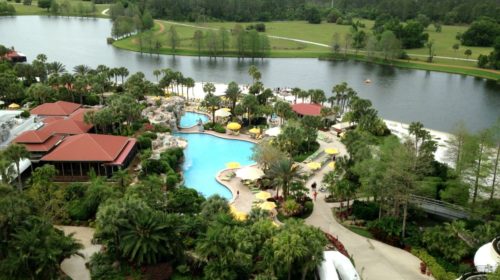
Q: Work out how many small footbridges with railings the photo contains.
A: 1